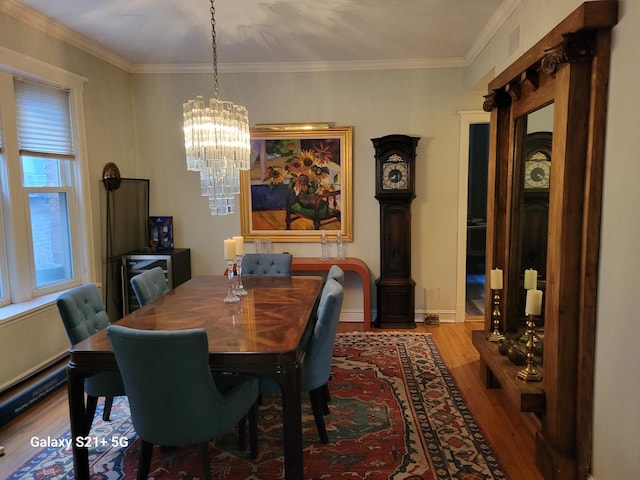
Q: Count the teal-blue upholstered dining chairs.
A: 6